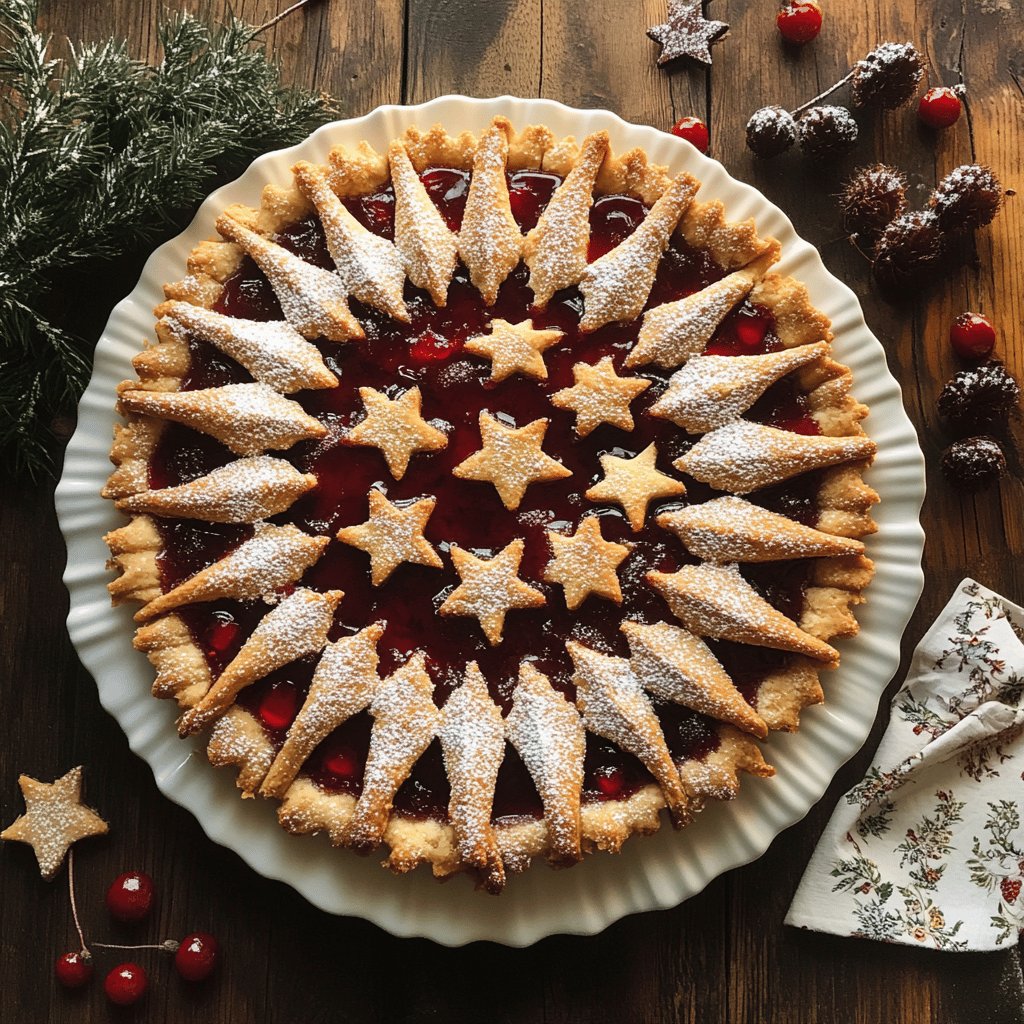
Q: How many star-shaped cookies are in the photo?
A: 10